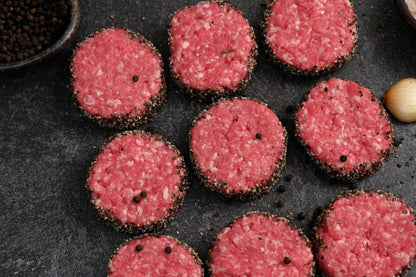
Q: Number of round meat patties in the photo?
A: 9